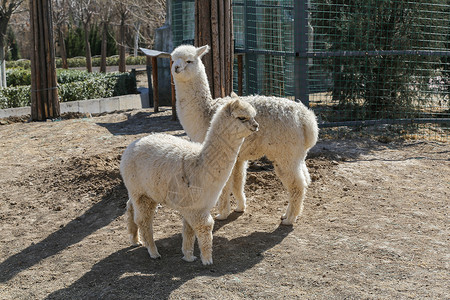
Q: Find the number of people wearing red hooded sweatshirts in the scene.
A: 0